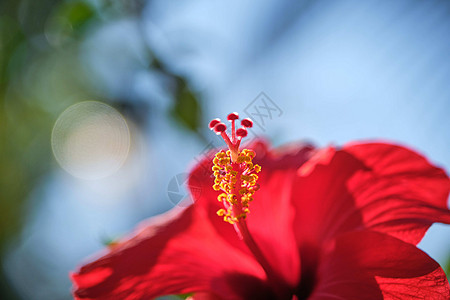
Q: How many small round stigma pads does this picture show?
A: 5